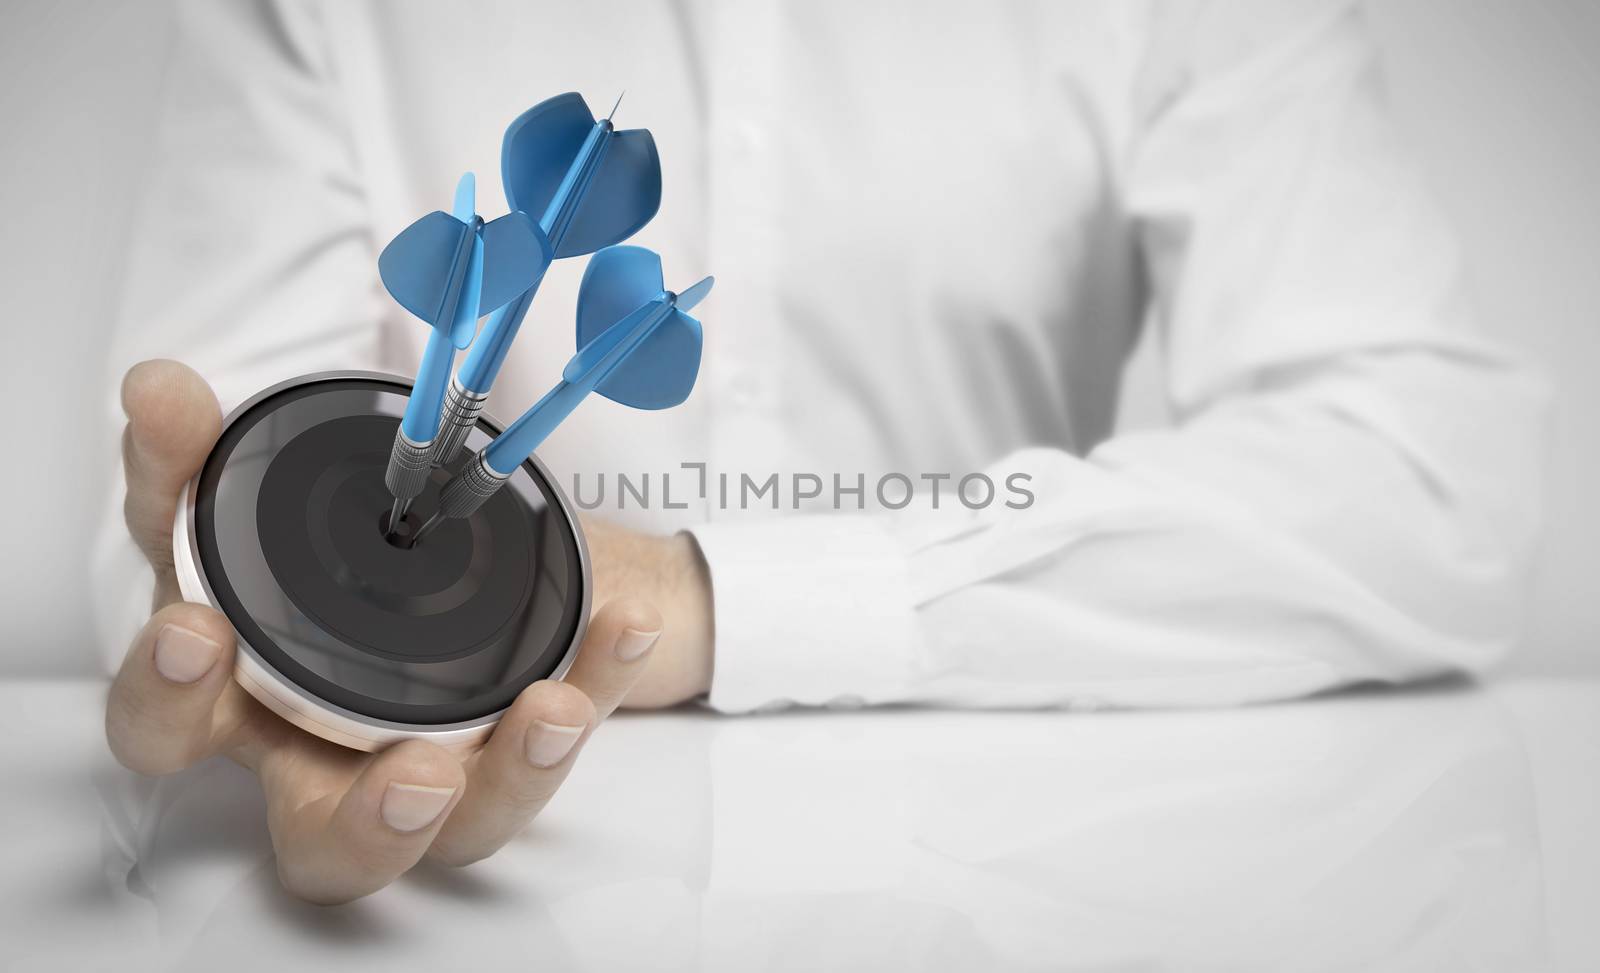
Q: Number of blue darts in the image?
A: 3